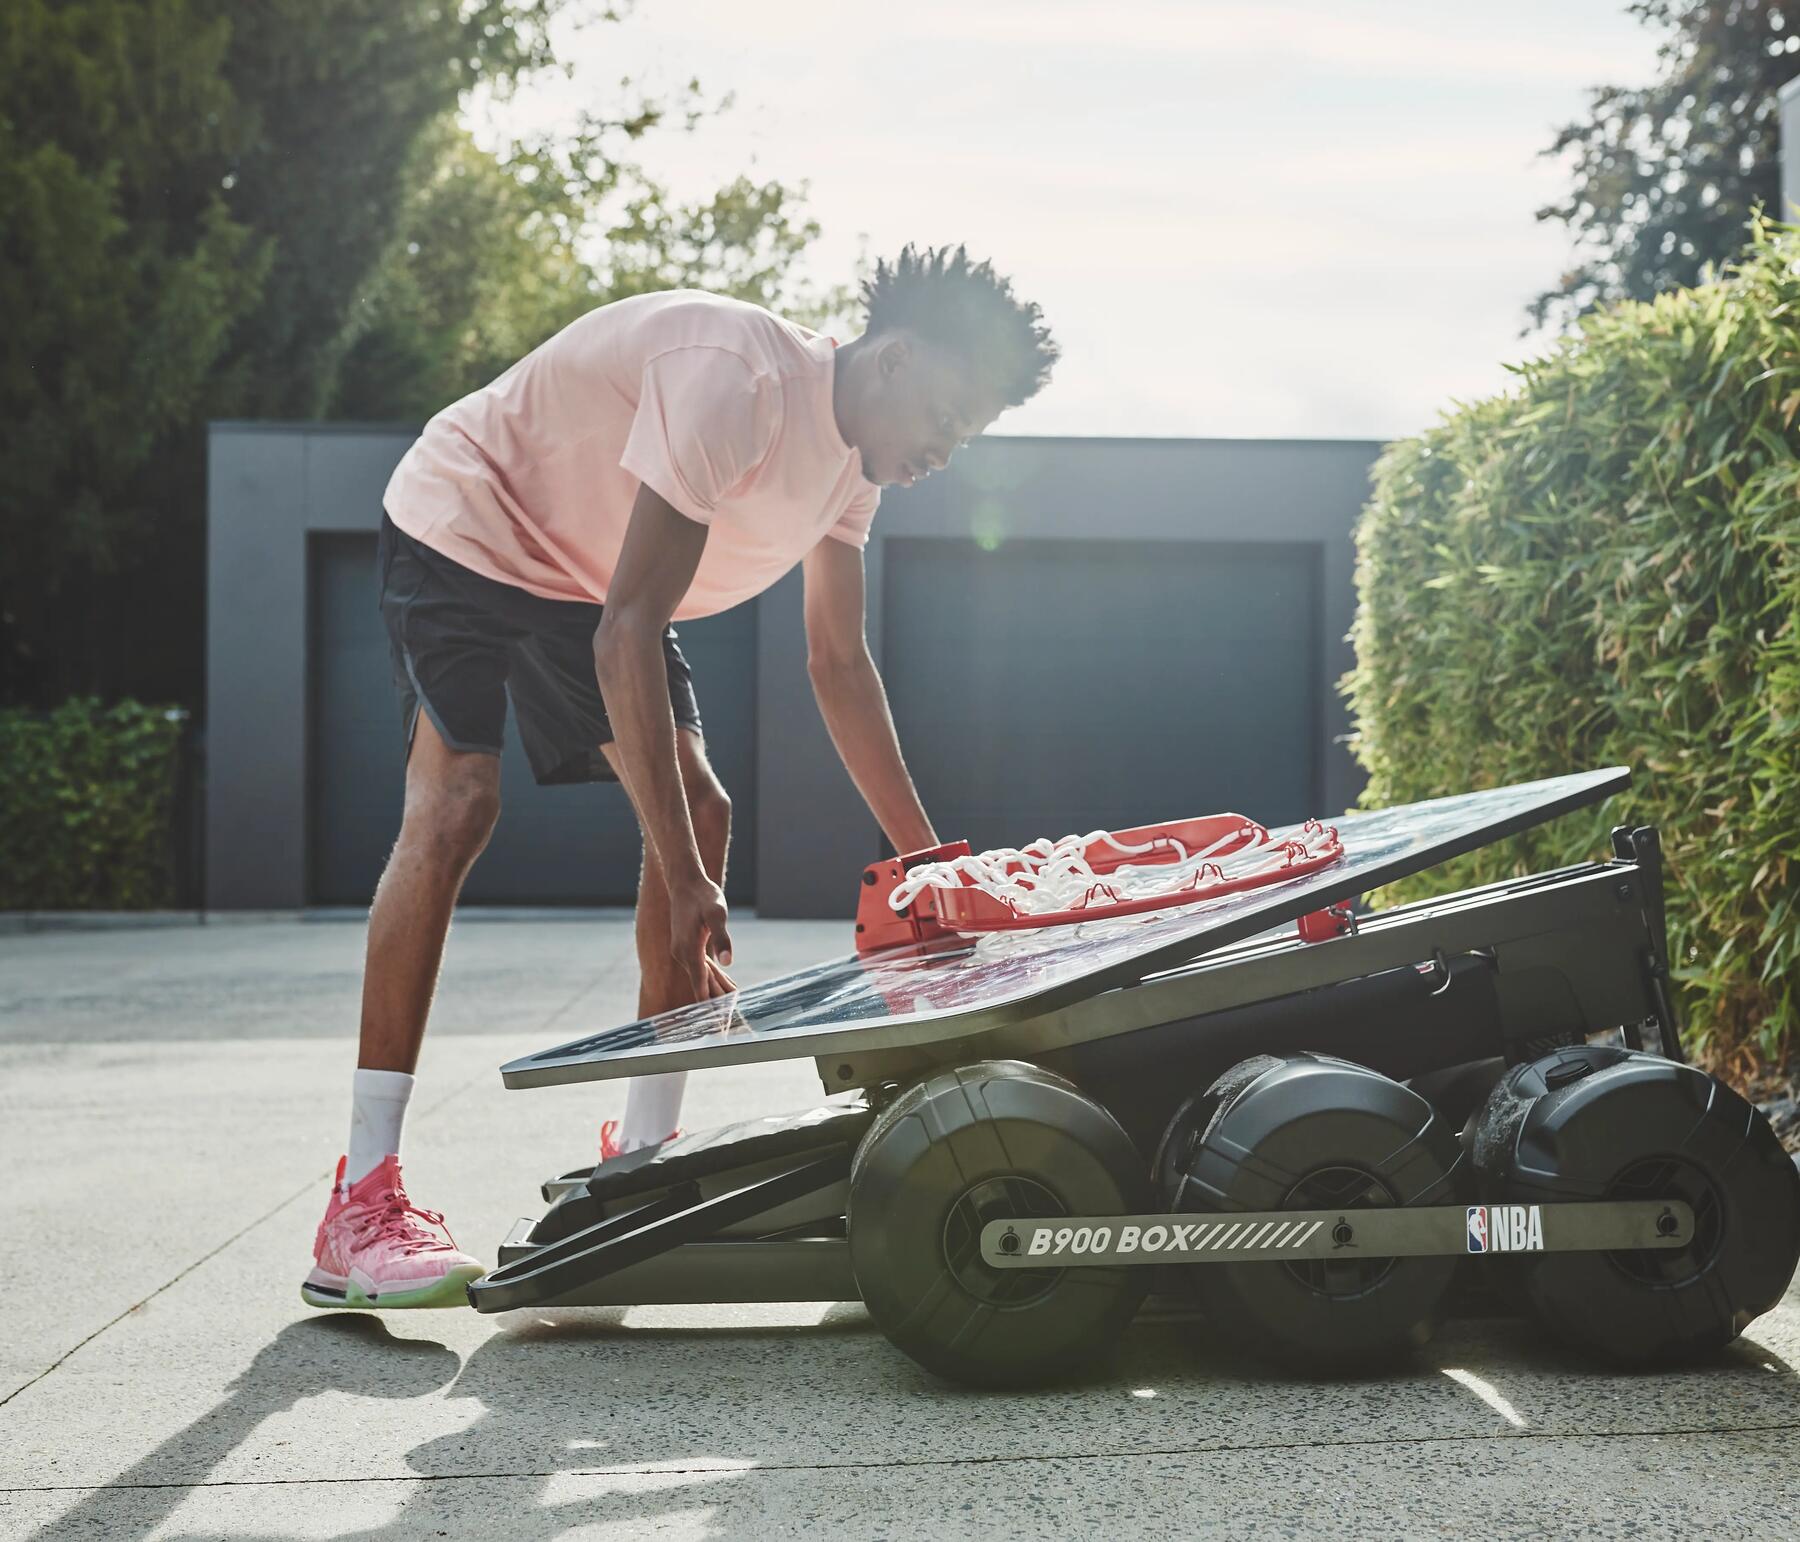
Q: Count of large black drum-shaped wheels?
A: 3